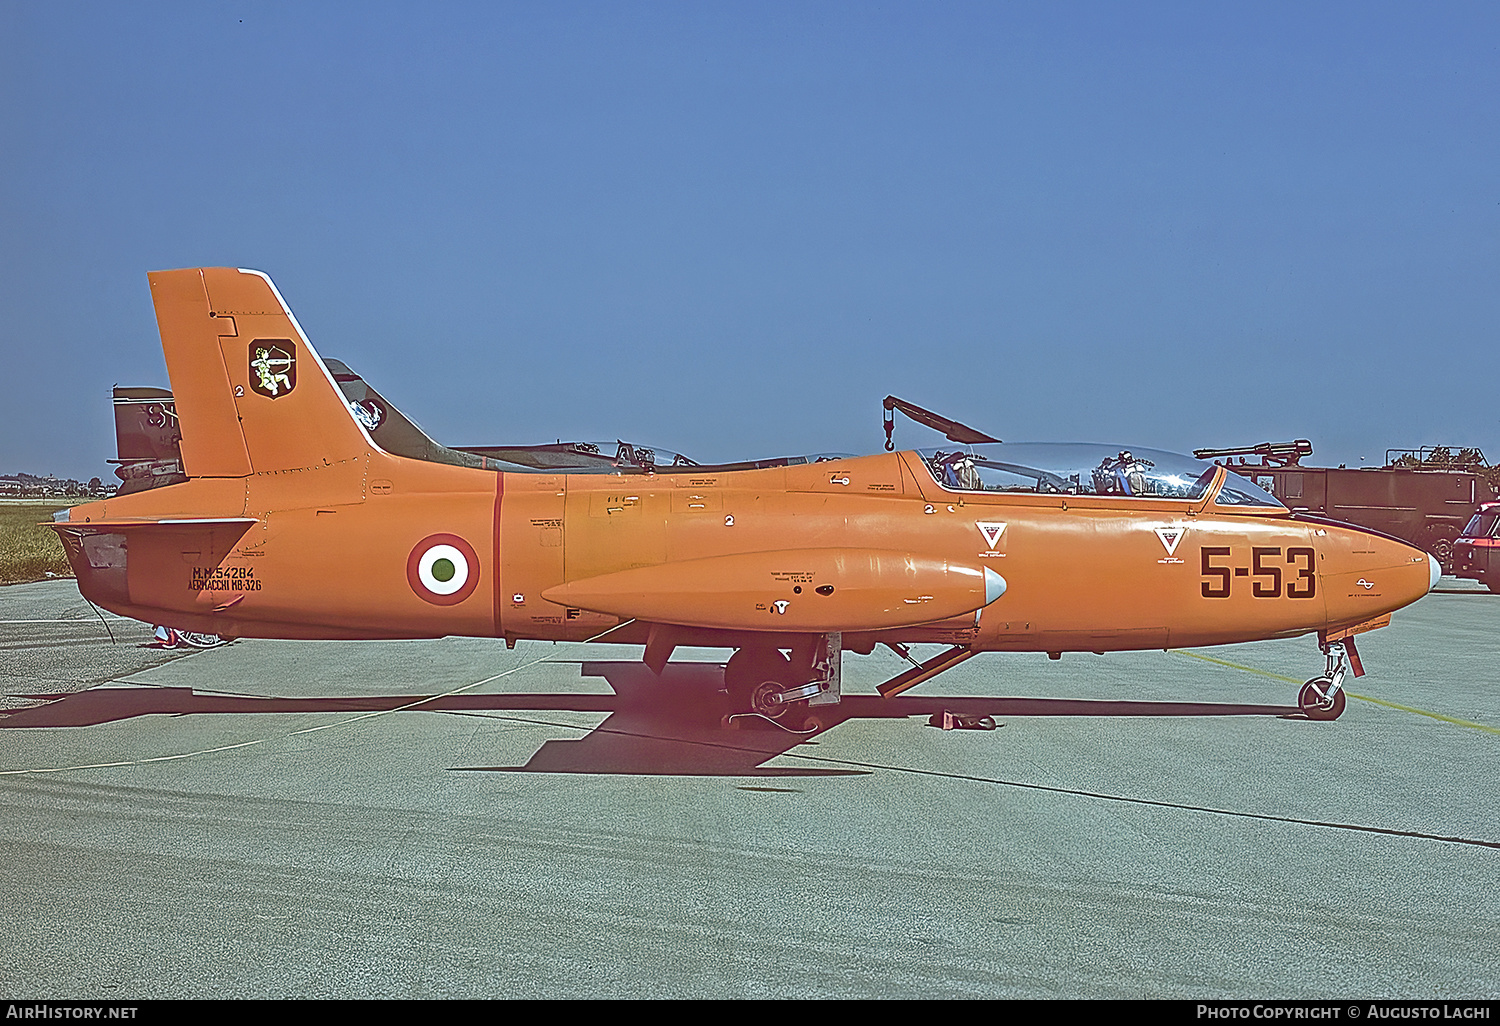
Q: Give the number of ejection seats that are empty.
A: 2